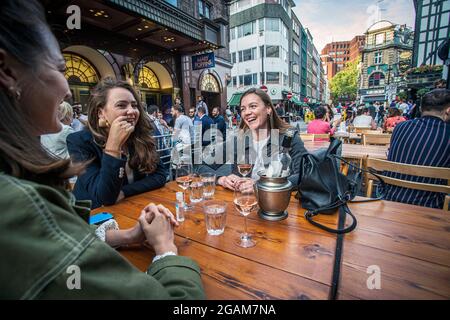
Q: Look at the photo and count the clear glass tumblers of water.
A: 3